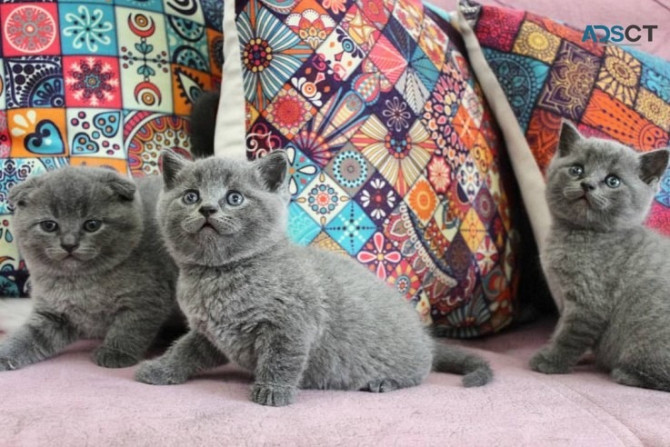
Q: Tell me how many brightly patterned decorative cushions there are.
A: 3